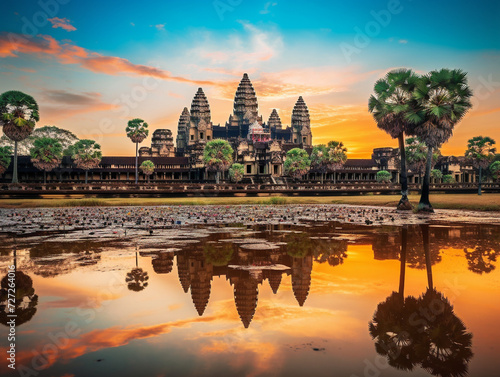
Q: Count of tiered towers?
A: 5